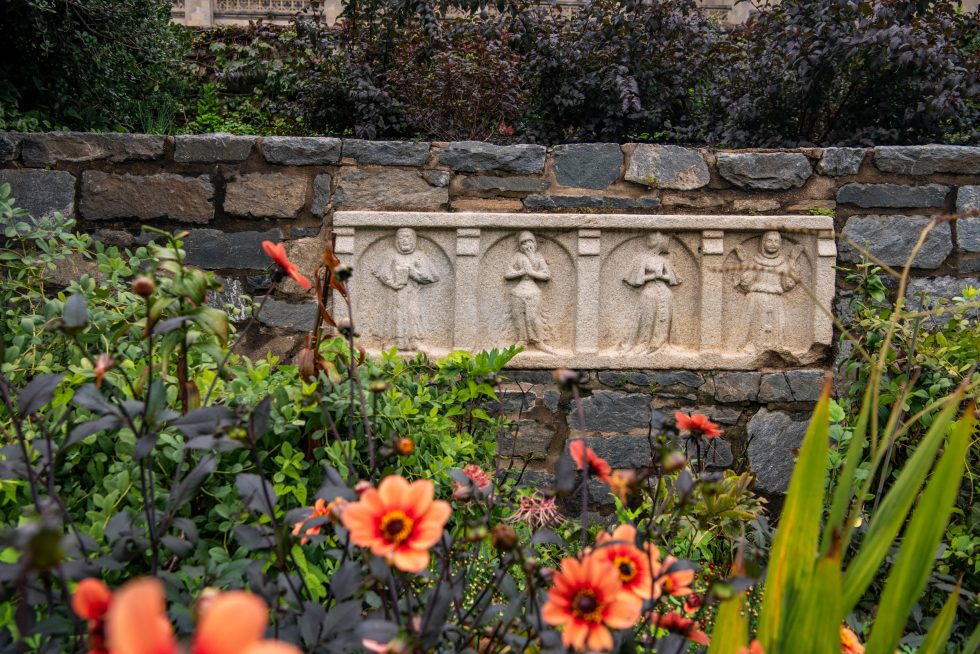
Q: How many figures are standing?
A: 4